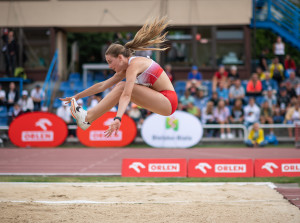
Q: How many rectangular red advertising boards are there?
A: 3